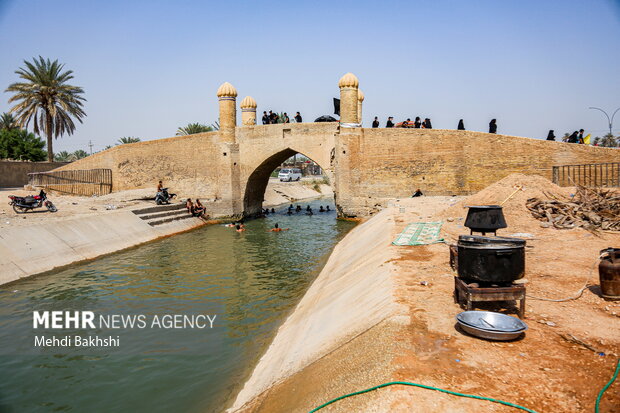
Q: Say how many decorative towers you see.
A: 4